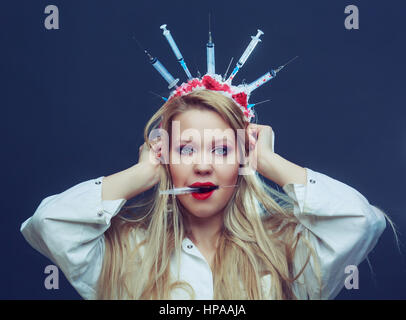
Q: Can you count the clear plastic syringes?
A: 6